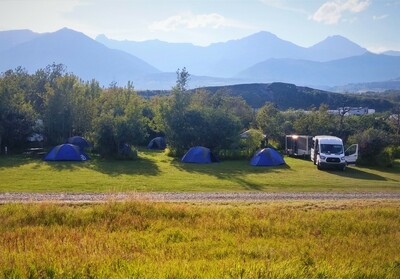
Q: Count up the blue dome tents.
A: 5